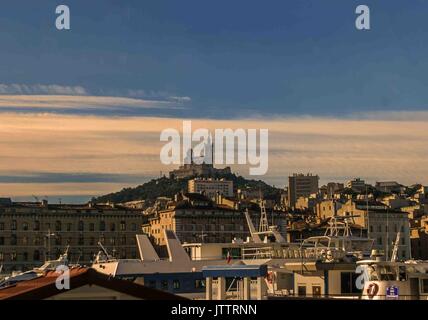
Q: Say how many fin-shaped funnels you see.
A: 2